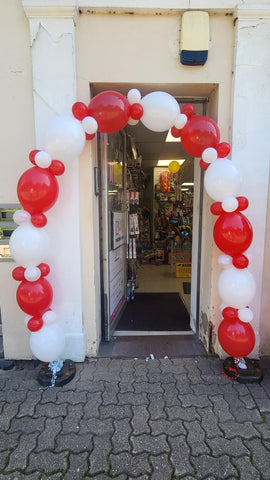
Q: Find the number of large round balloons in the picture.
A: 12